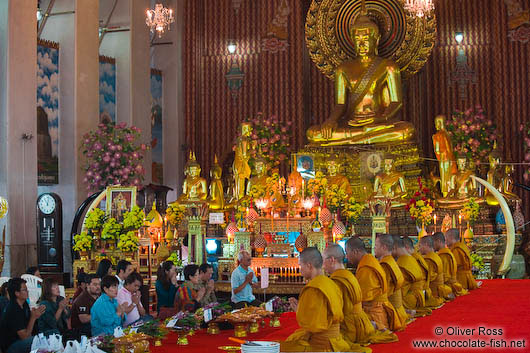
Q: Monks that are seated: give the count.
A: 9